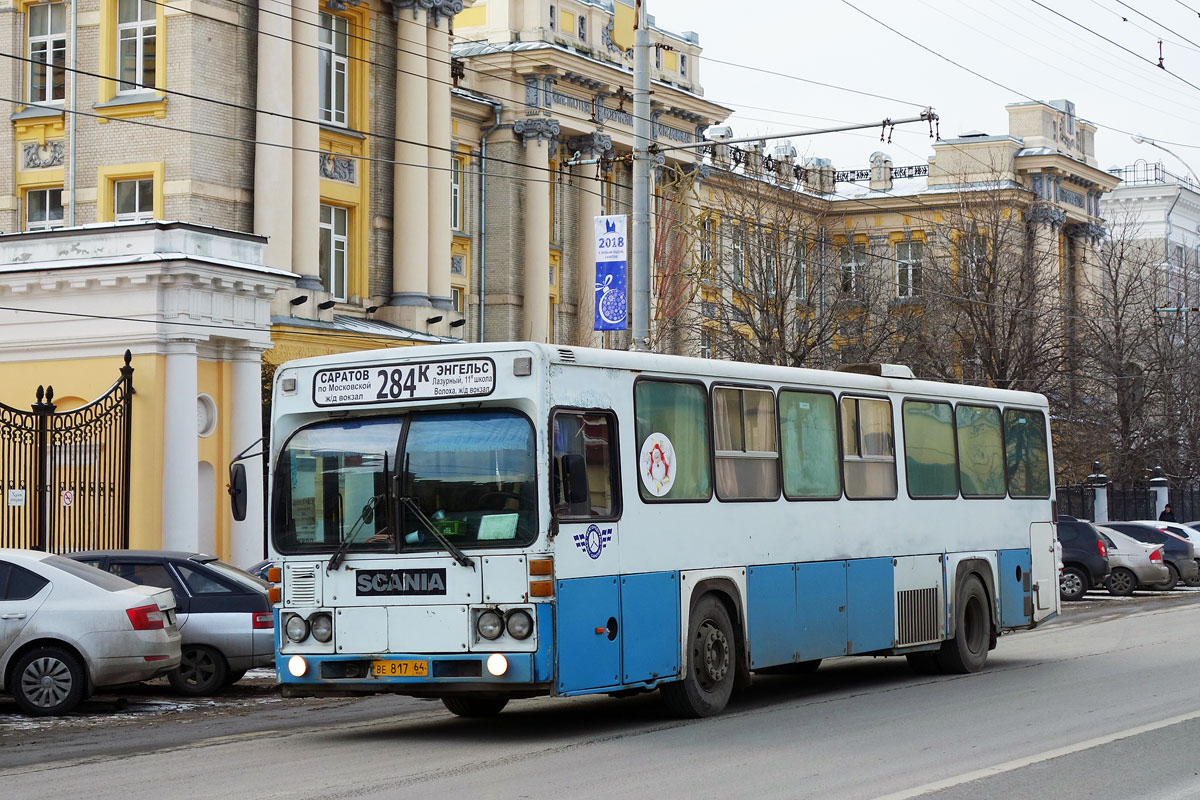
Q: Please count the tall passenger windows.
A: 7